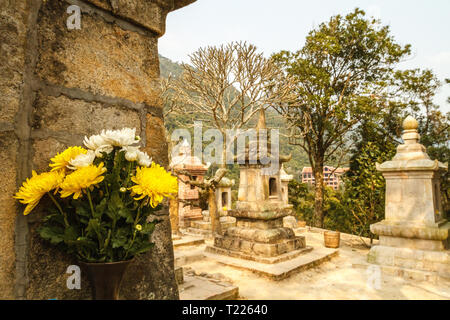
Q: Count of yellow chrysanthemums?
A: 4